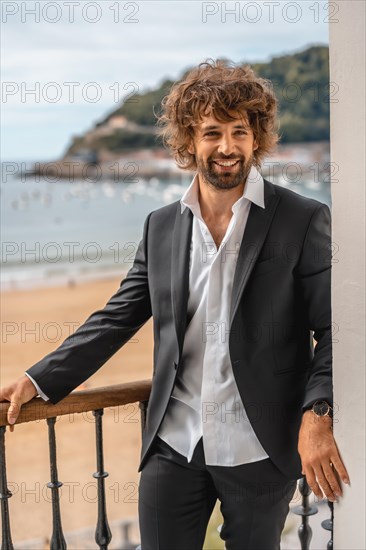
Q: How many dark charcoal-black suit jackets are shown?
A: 1